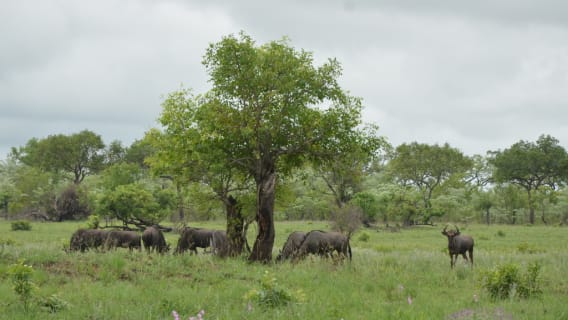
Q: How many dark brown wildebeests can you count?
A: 8